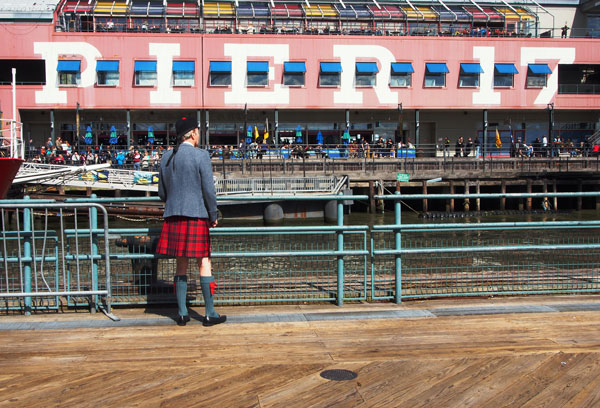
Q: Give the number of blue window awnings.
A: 14